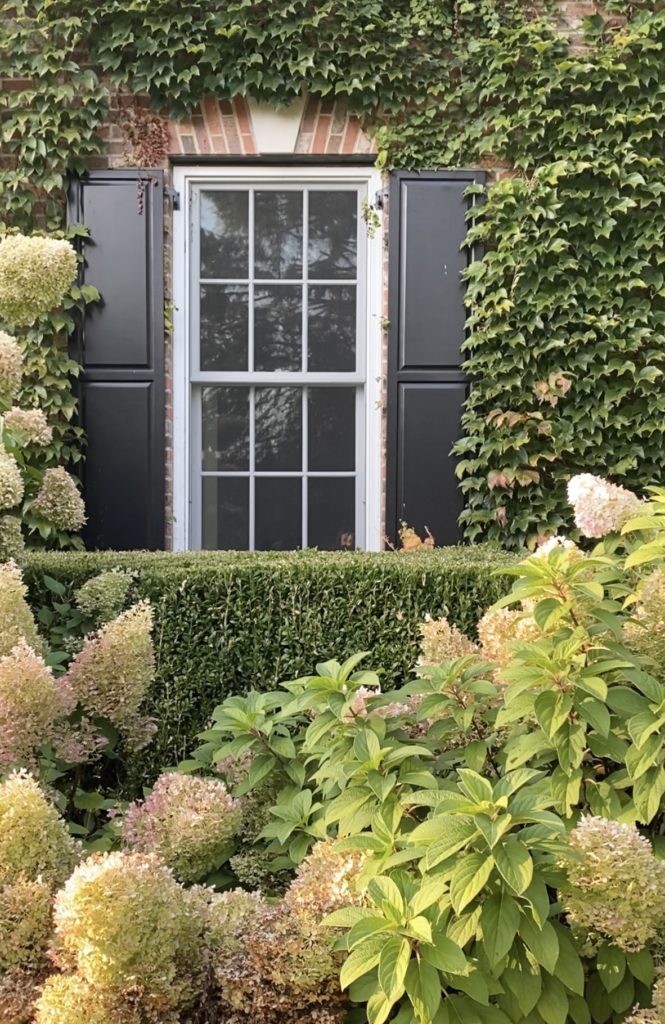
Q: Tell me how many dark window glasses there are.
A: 12